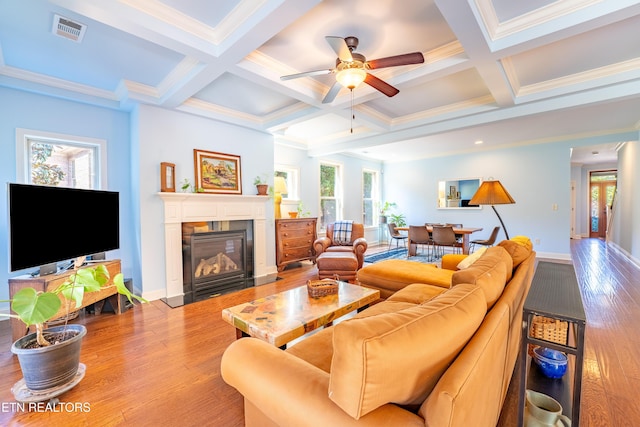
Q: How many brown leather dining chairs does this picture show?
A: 6